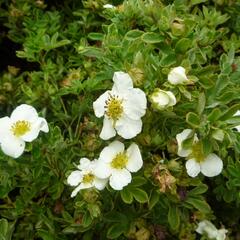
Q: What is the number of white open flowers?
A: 5